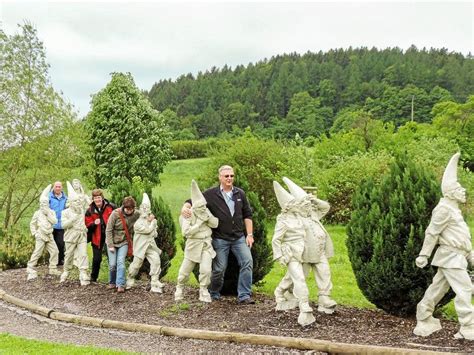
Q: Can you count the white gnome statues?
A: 7